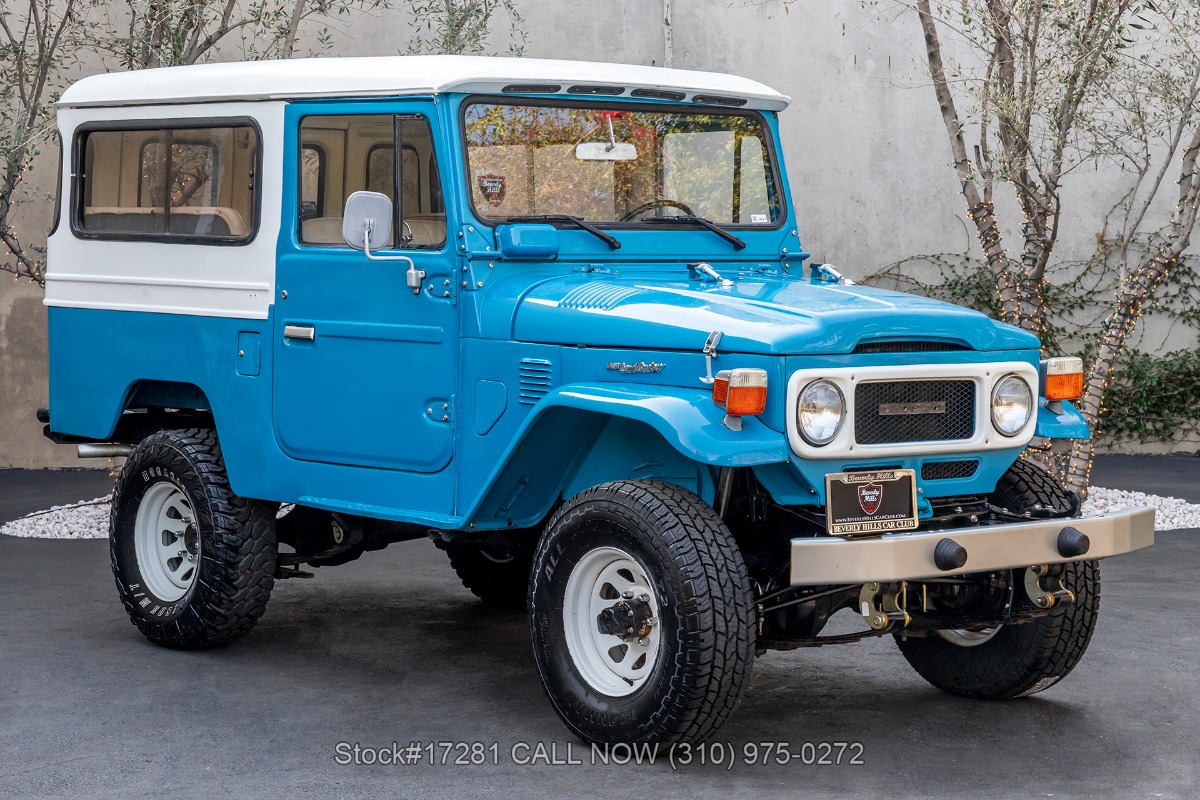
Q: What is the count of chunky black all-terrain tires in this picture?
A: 4